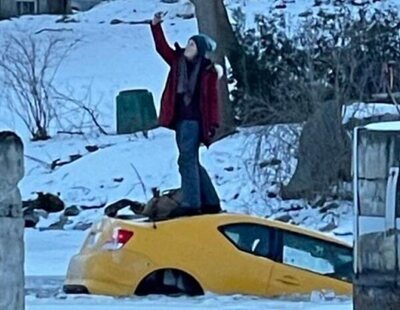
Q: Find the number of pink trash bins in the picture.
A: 0